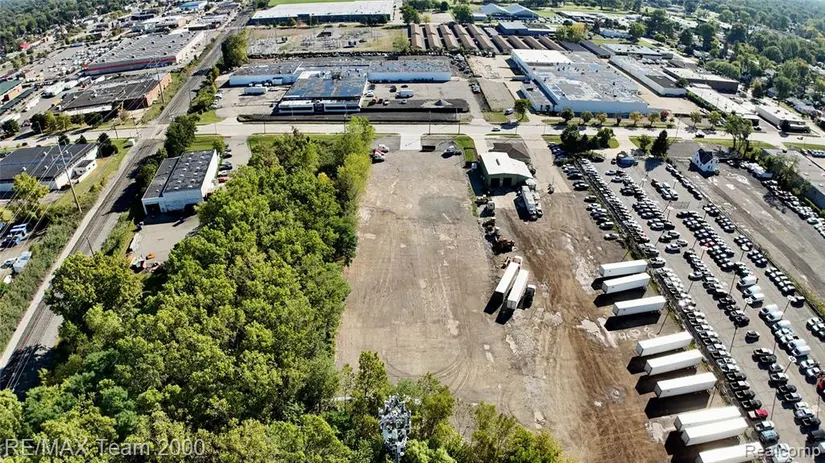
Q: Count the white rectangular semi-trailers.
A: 11